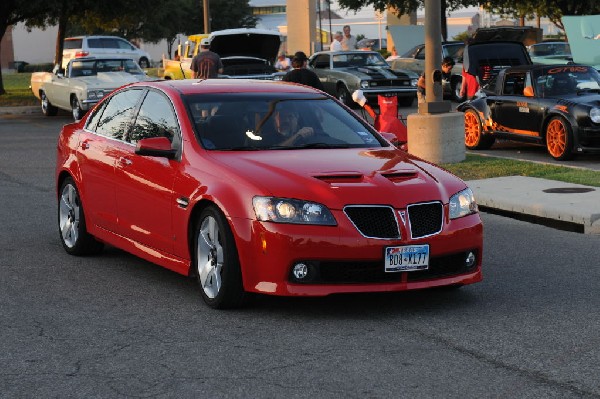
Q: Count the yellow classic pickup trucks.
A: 1